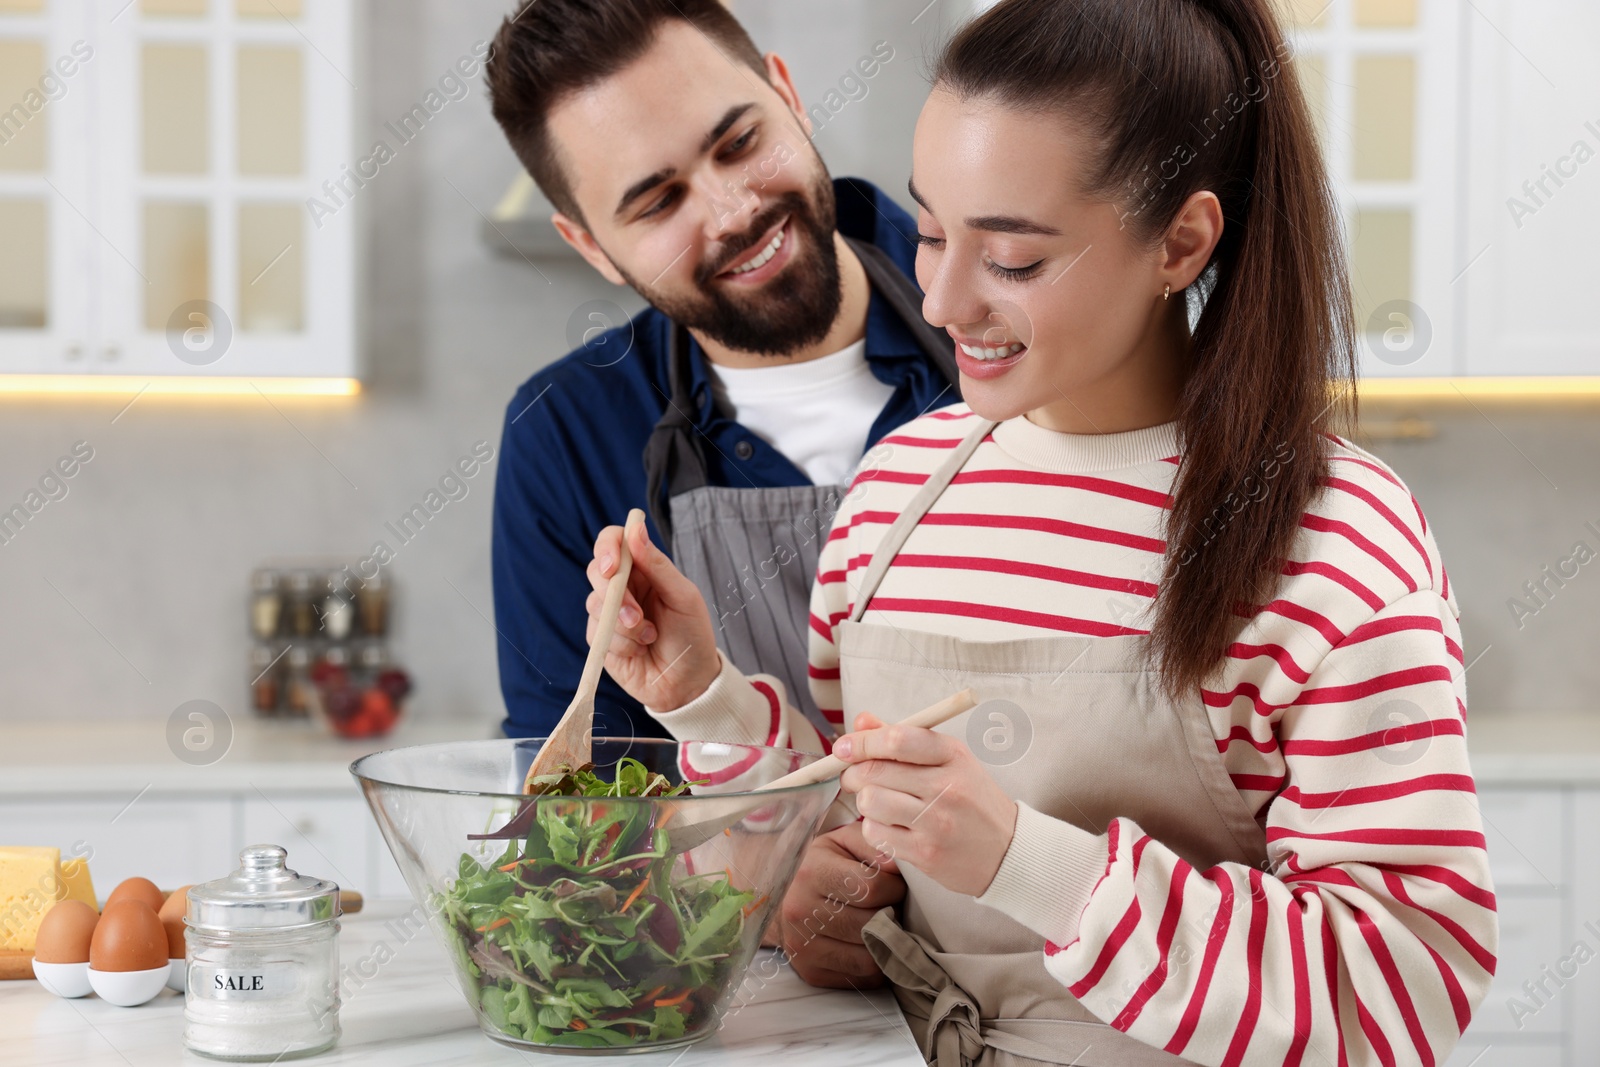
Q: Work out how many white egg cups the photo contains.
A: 3